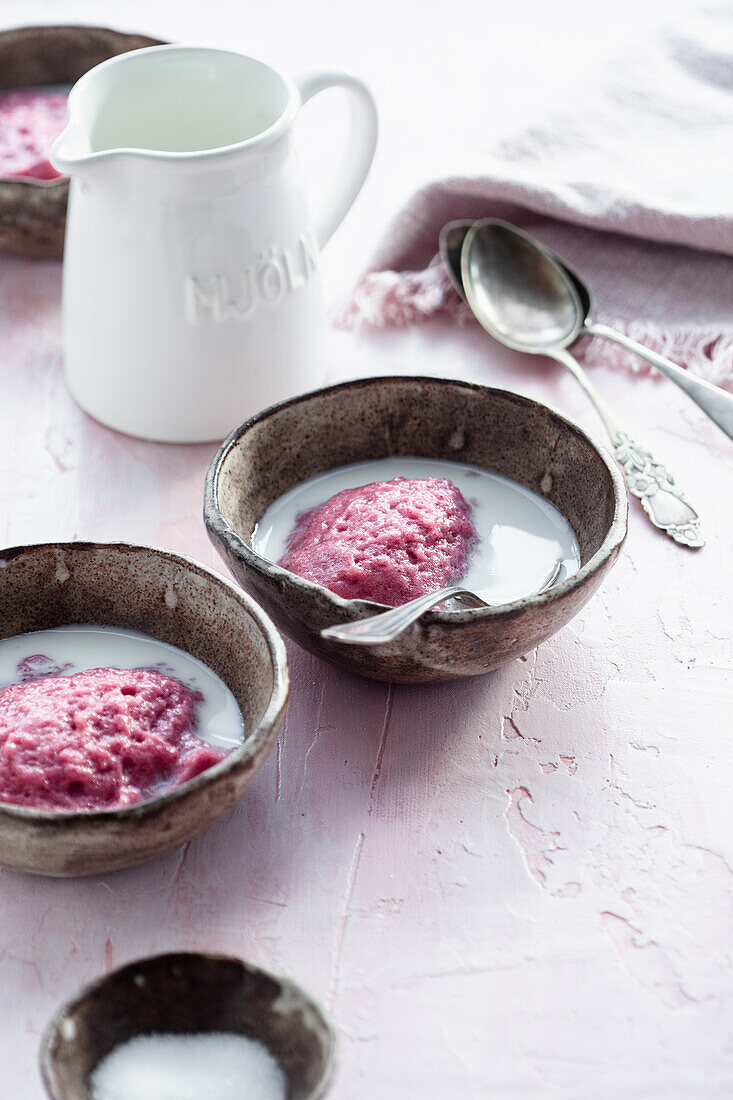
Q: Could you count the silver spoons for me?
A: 3